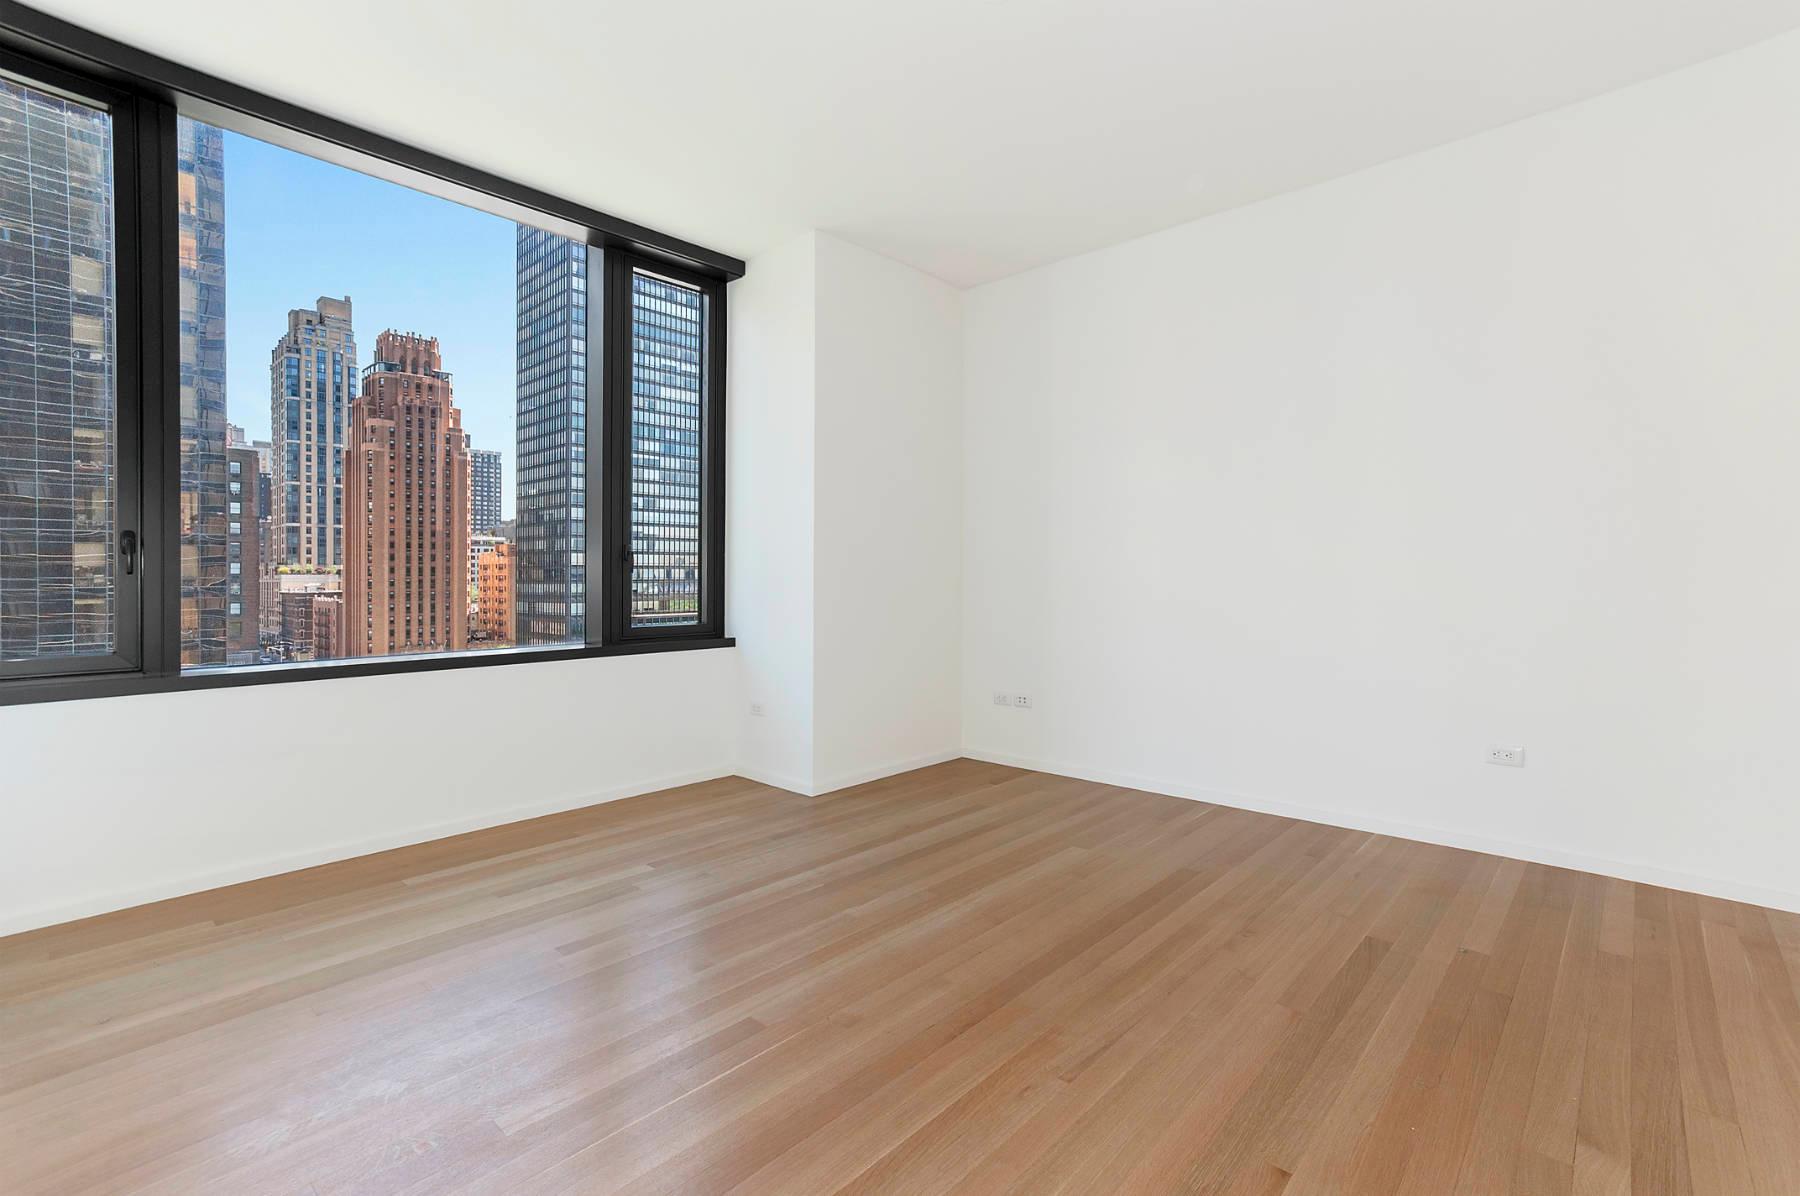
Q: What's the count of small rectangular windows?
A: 2